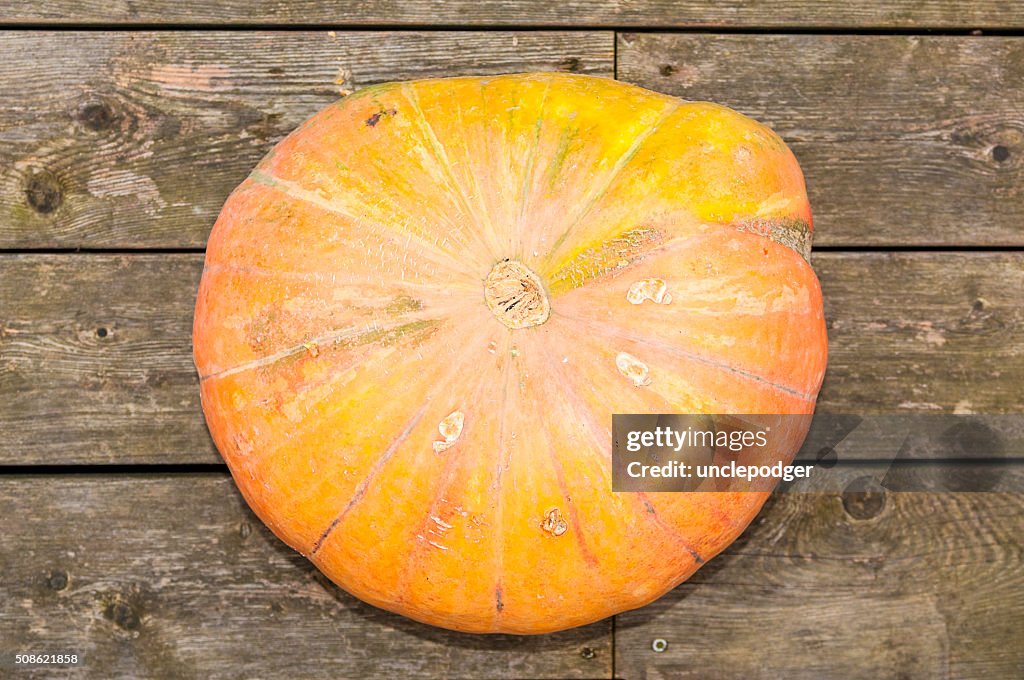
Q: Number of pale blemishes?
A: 4